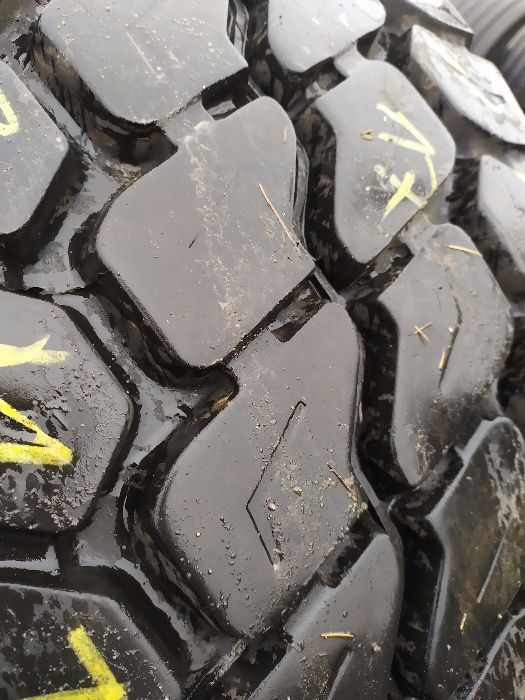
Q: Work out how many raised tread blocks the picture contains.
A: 15